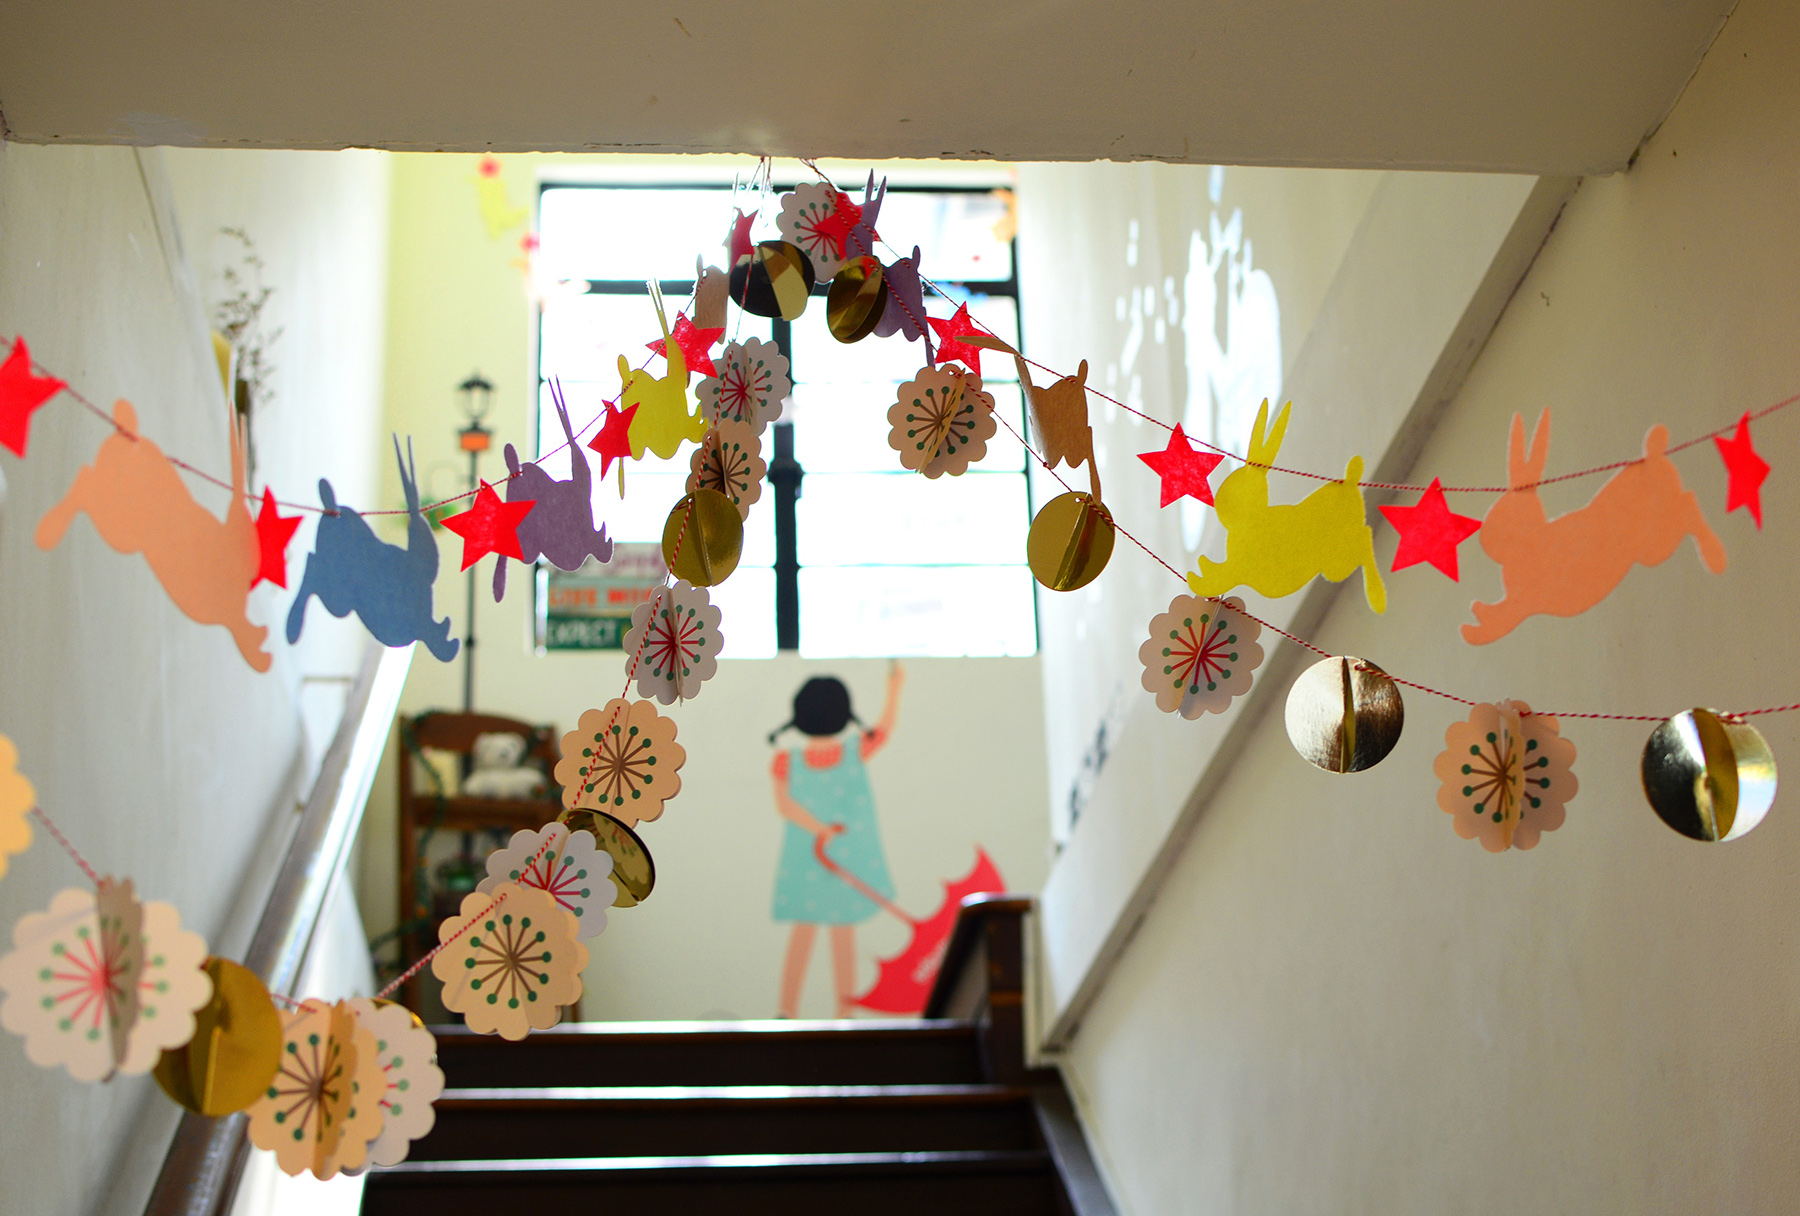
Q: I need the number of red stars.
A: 11